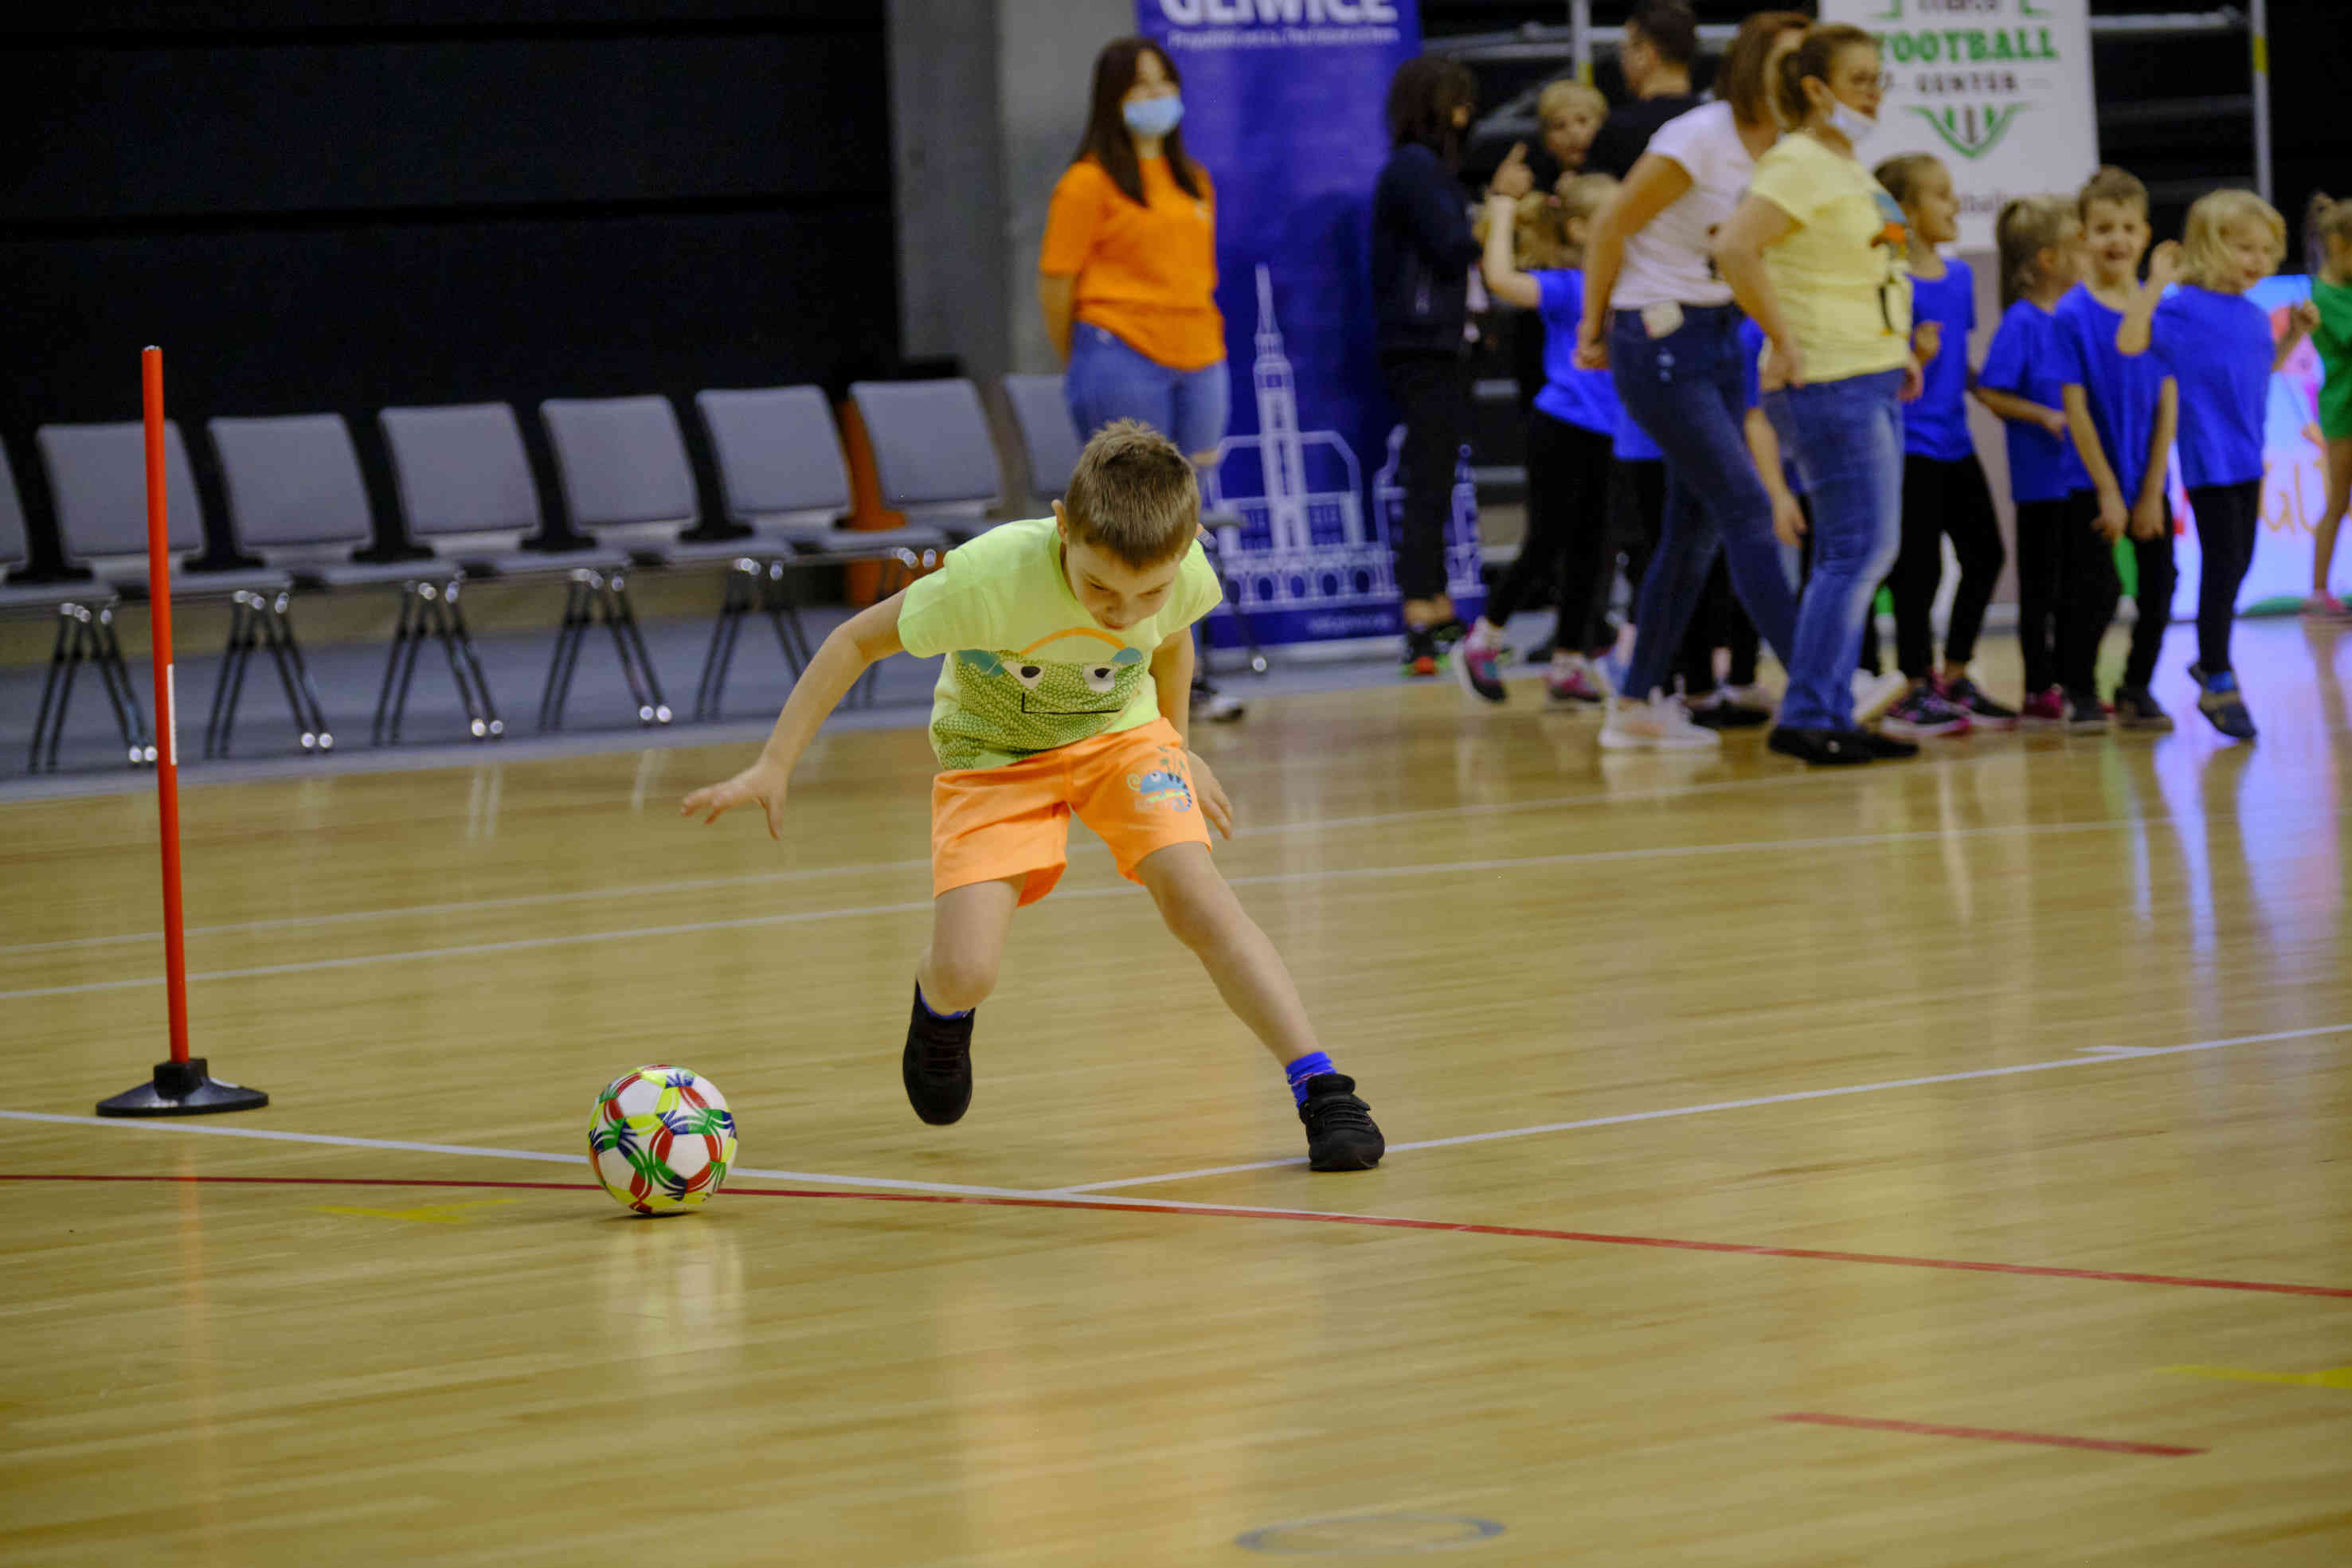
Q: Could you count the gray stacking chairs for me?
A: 8